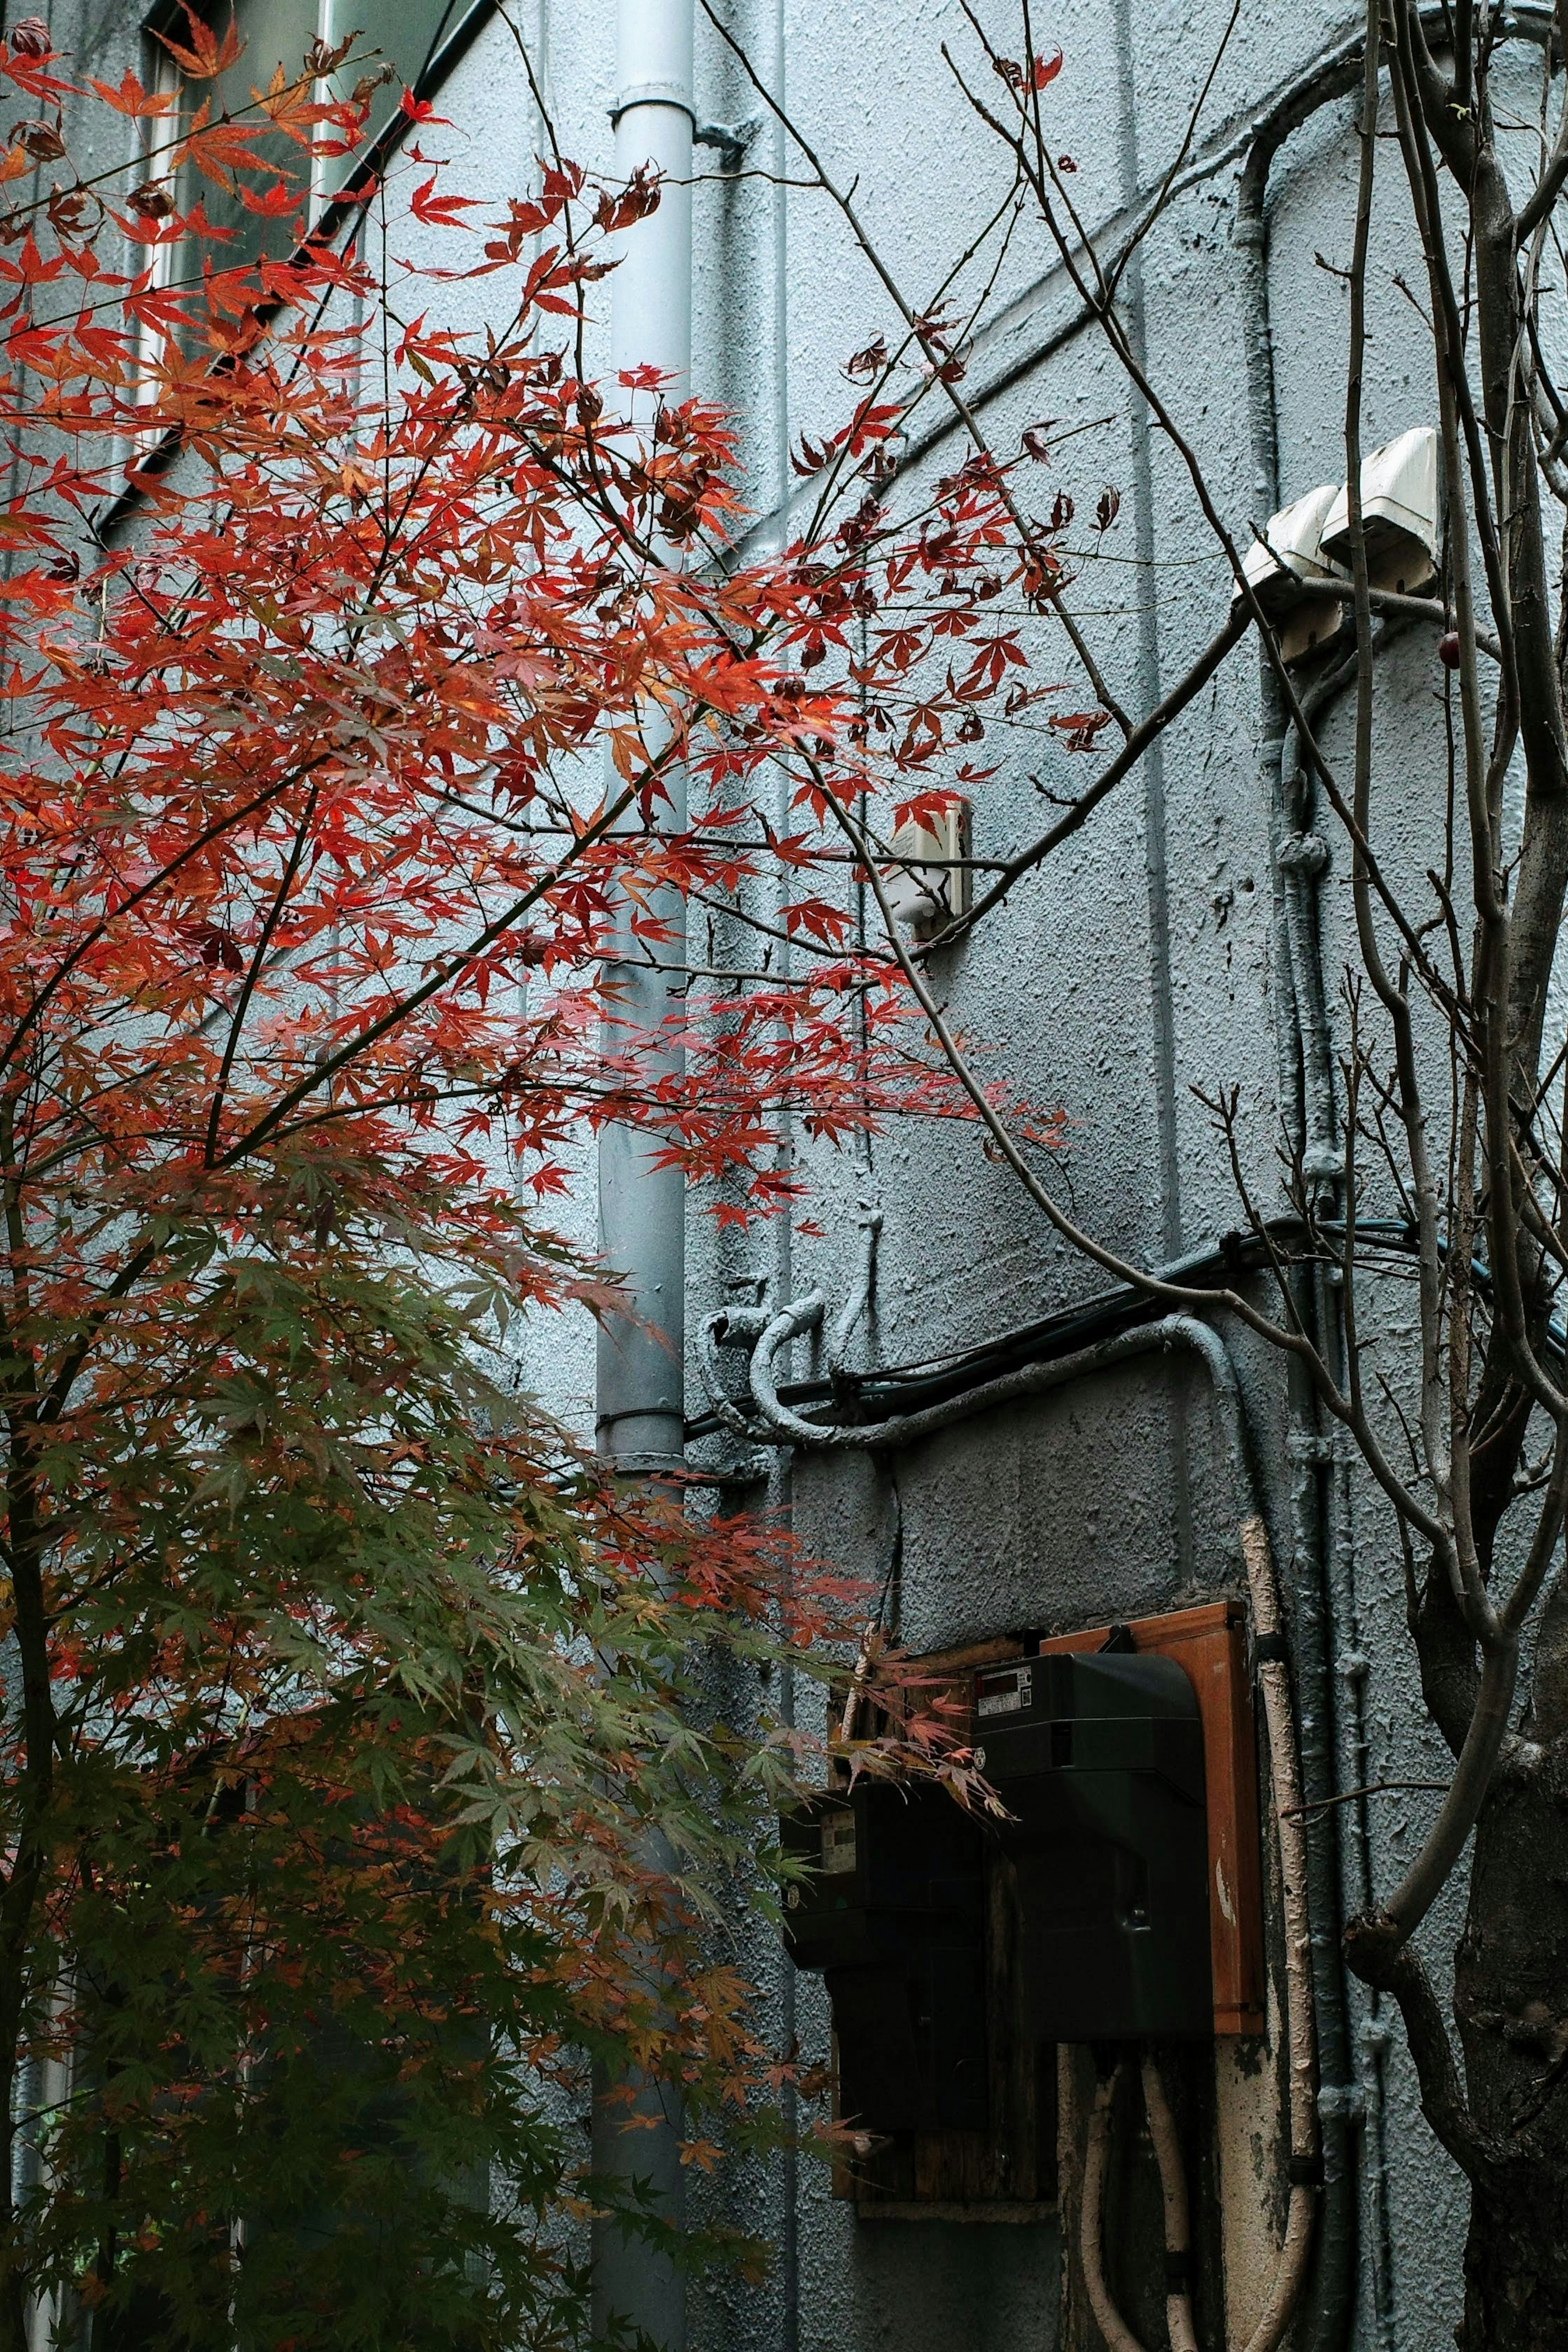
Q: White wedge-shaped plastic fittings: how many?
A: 2